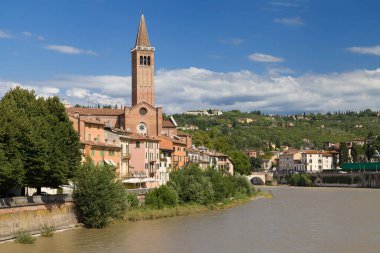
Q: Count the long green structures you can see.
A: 1